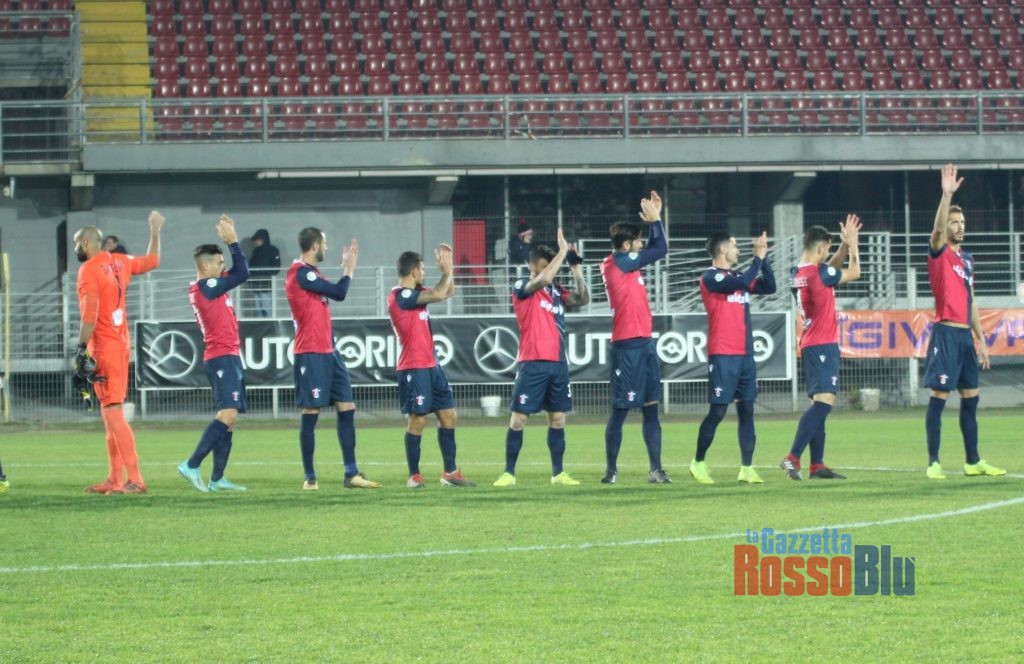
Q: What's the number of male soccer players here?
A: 9